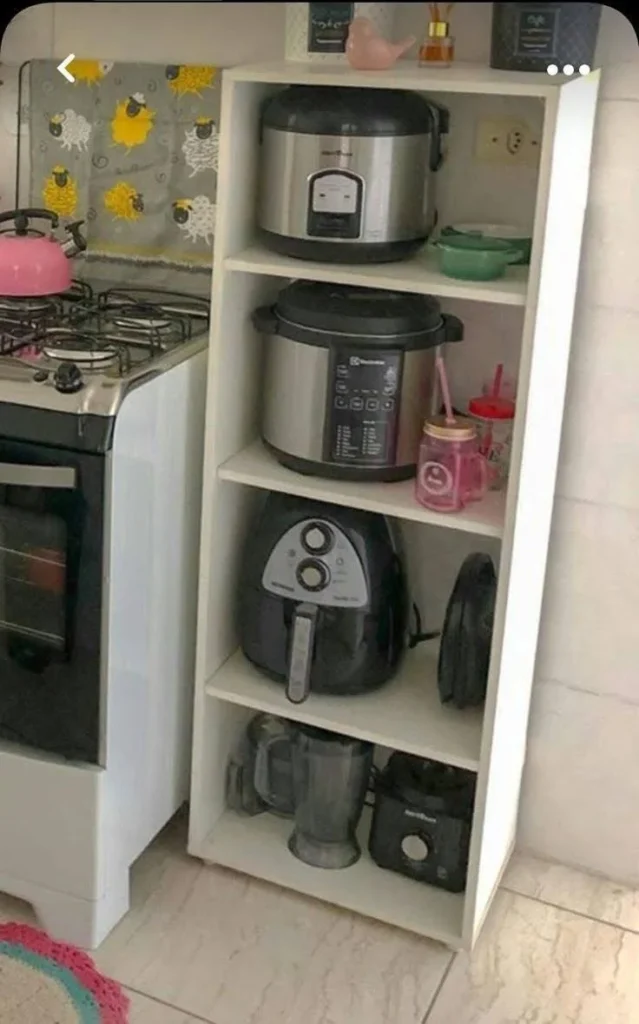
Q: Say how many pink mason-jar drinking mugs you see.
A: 1